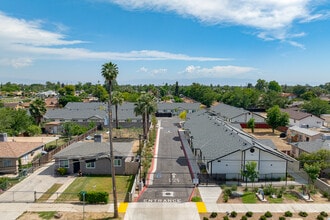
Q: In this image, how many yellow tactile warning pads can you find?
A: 2